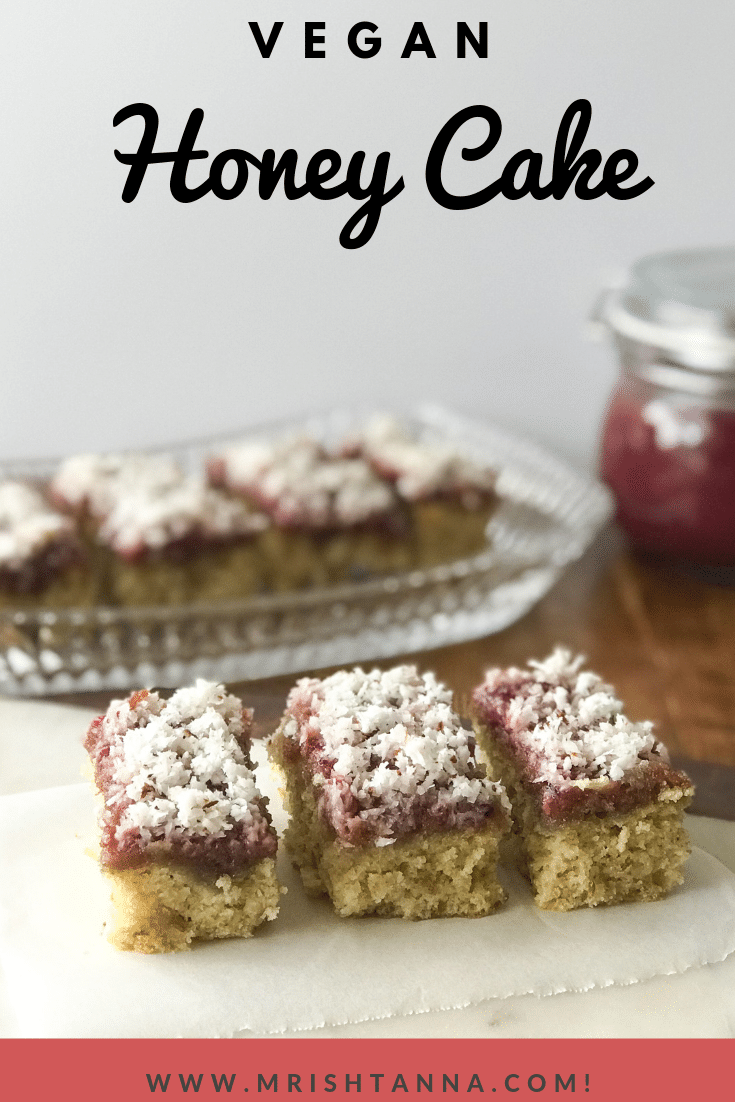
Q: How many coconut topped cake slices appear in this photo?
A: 7